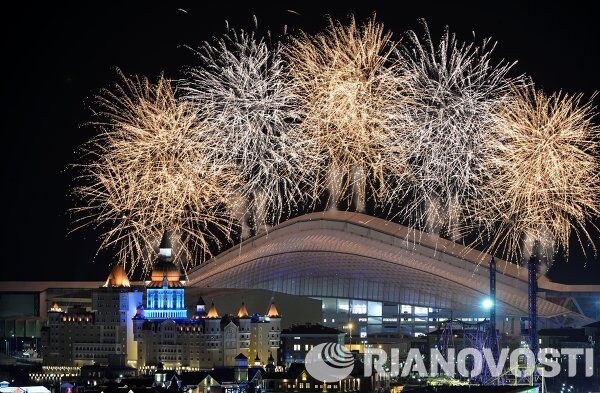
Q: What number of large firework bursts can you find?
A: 5